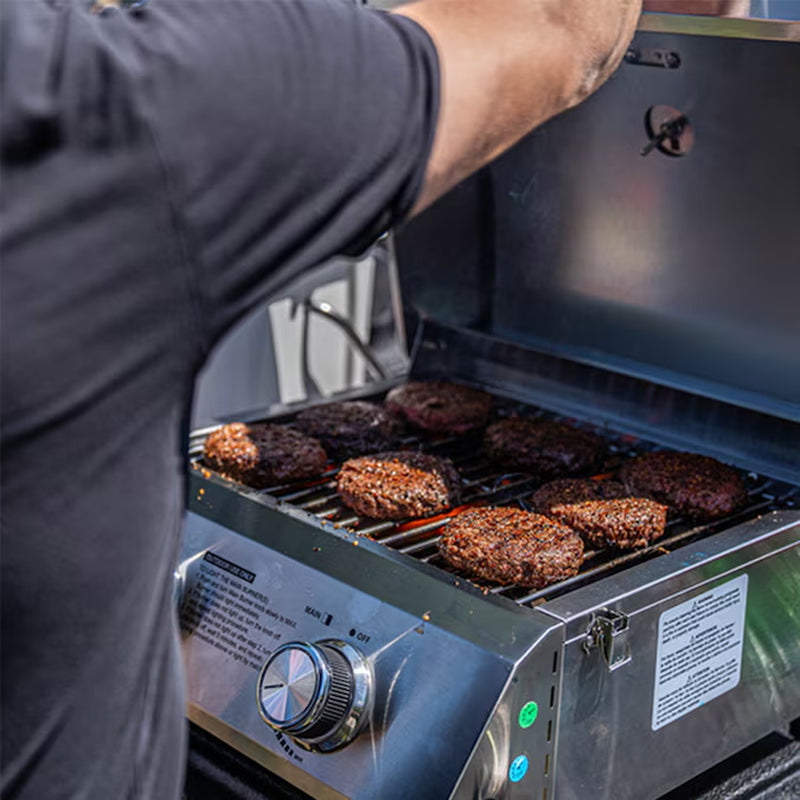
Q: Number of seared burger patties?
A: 8